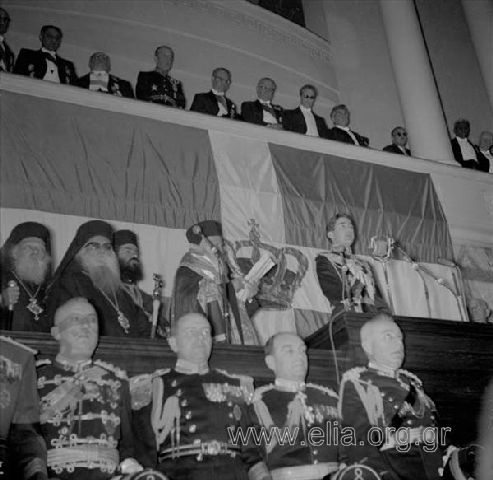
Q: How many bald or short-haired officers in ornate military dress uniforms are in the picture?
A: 4